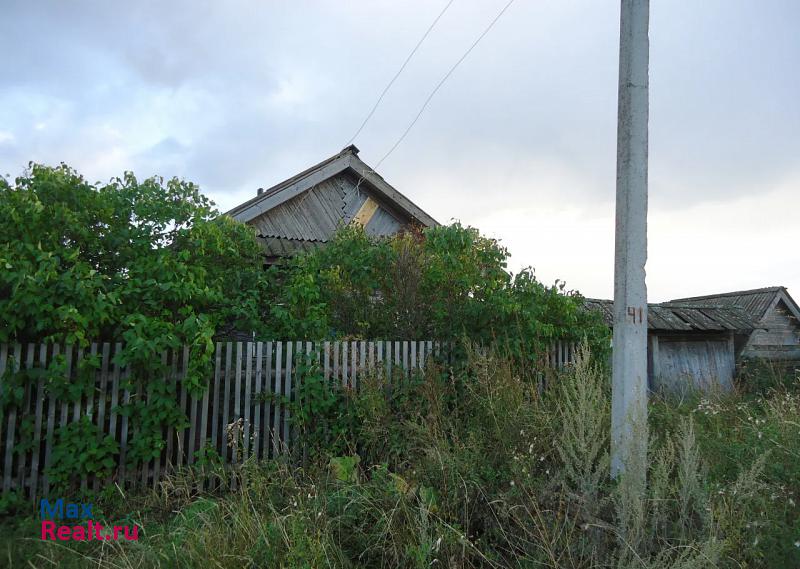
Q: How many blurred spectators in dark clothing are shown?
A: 0